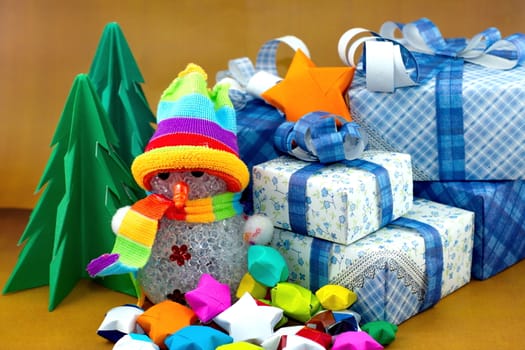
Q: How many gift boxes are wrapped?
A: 5